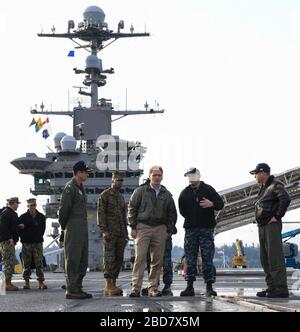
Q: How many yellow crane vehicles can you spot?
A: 1